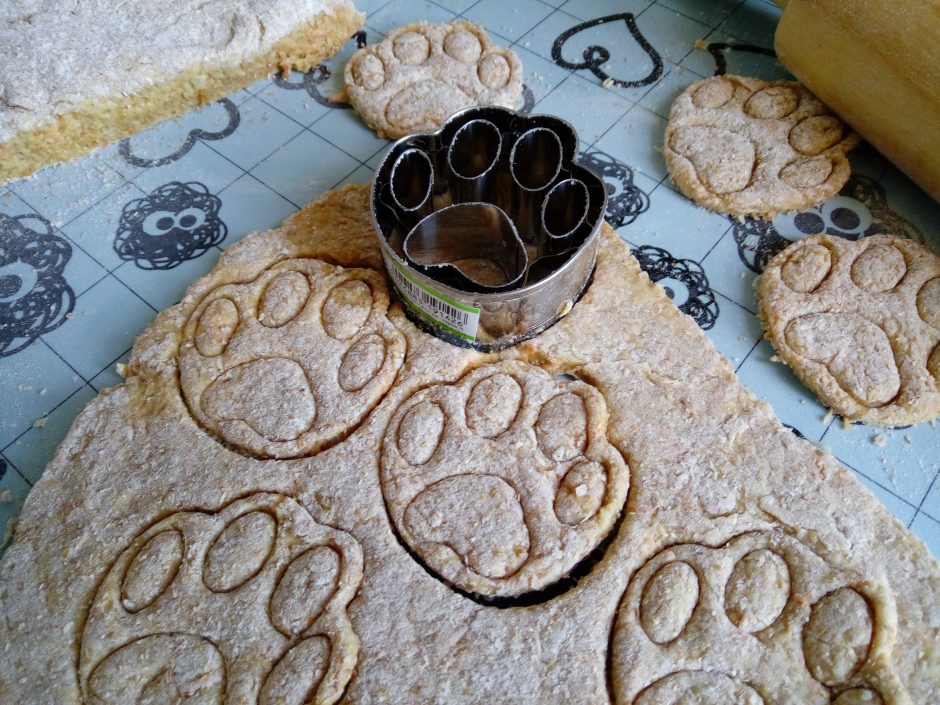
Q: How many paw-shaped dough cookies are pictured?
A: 7